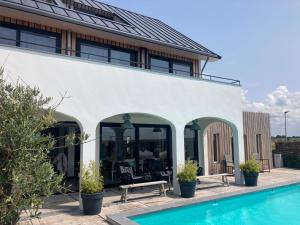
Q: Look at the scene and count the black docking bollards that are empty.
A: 0